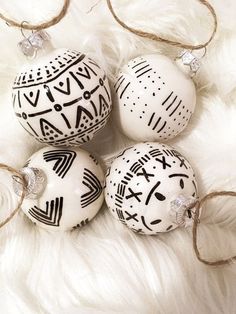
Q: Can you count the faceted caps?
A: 4